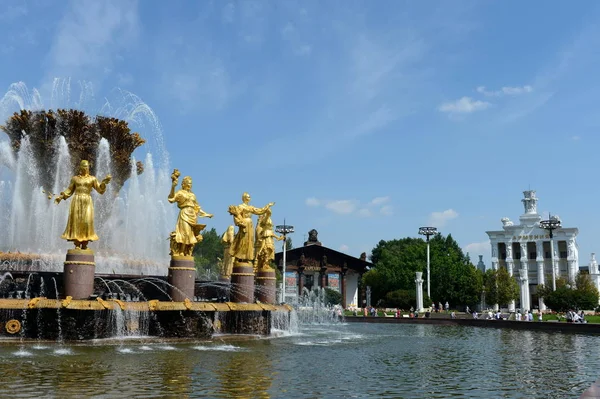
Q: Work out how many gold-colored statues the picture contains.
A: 5